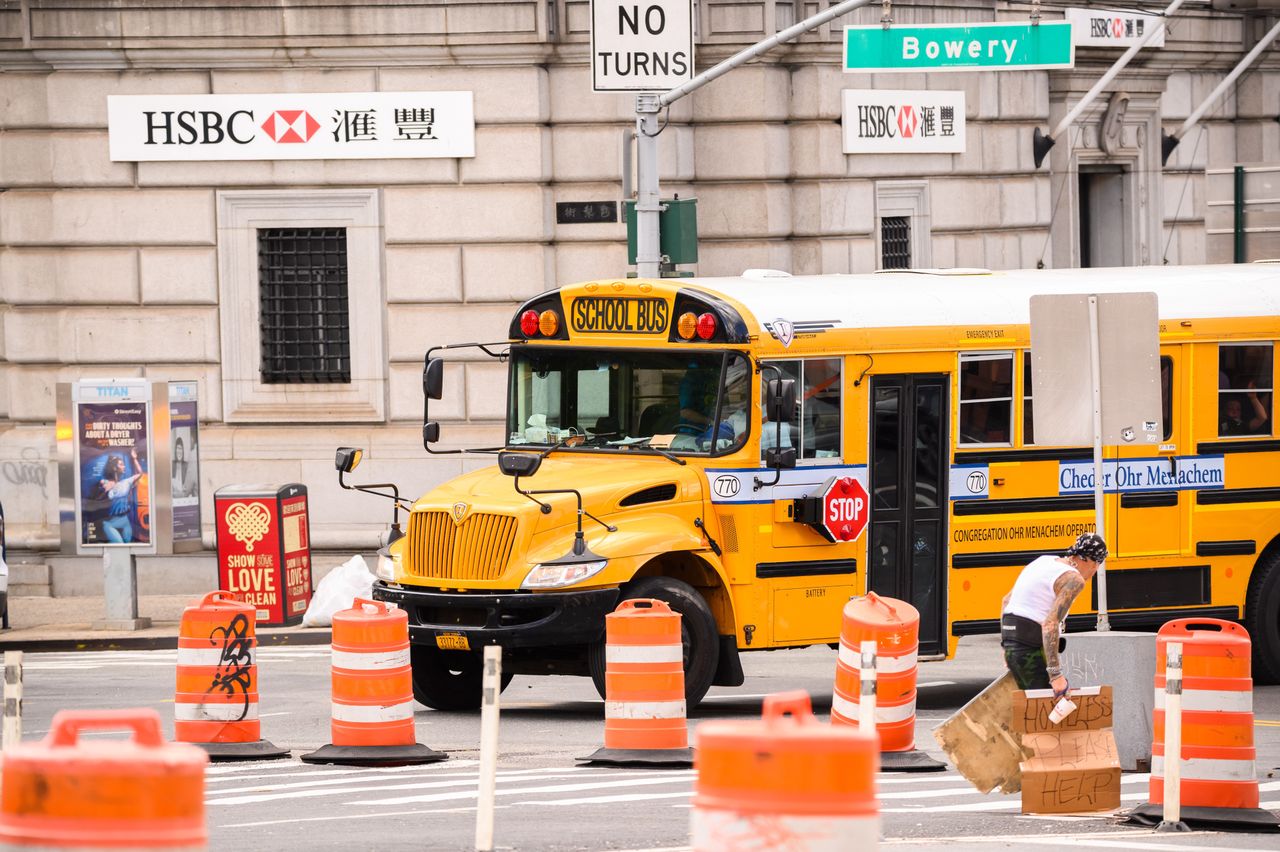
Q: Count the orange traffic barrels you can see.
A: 7